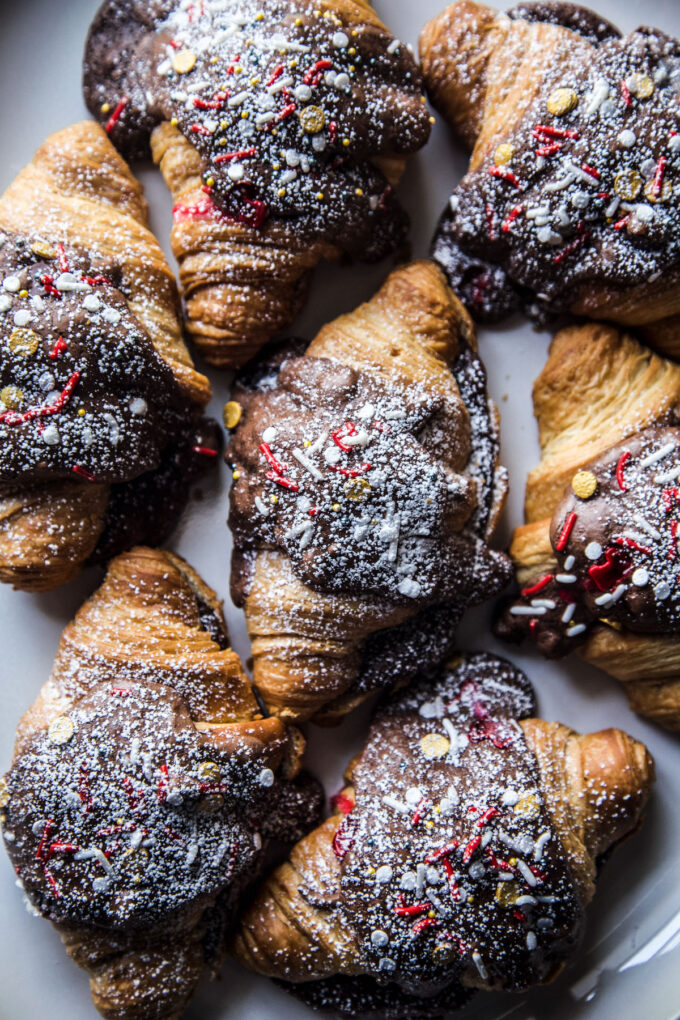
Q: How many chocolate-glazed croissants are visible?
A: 7